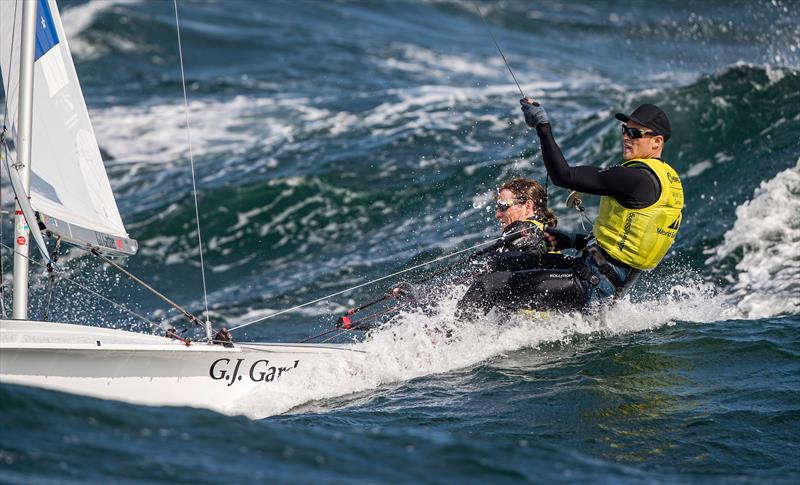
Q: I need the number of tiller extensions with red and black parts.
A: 1